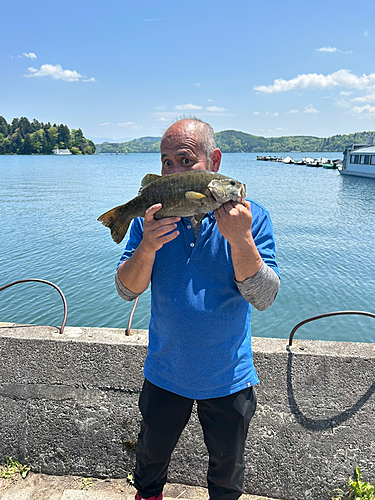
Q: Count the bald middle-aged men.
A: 1